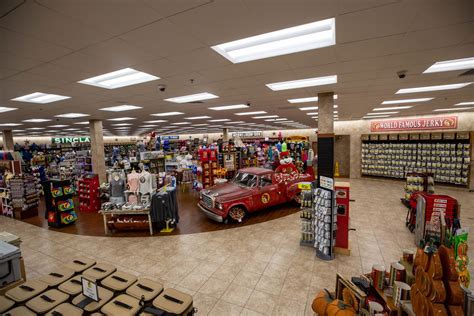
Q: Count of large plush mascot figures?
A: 1